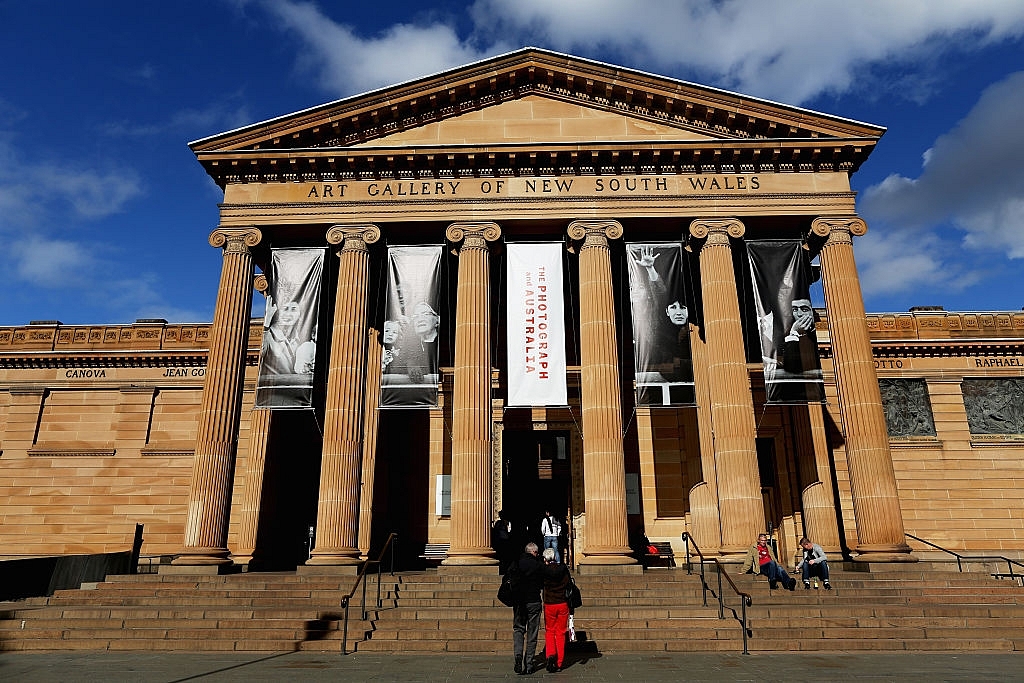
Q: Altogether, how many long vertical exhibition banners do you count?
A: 5